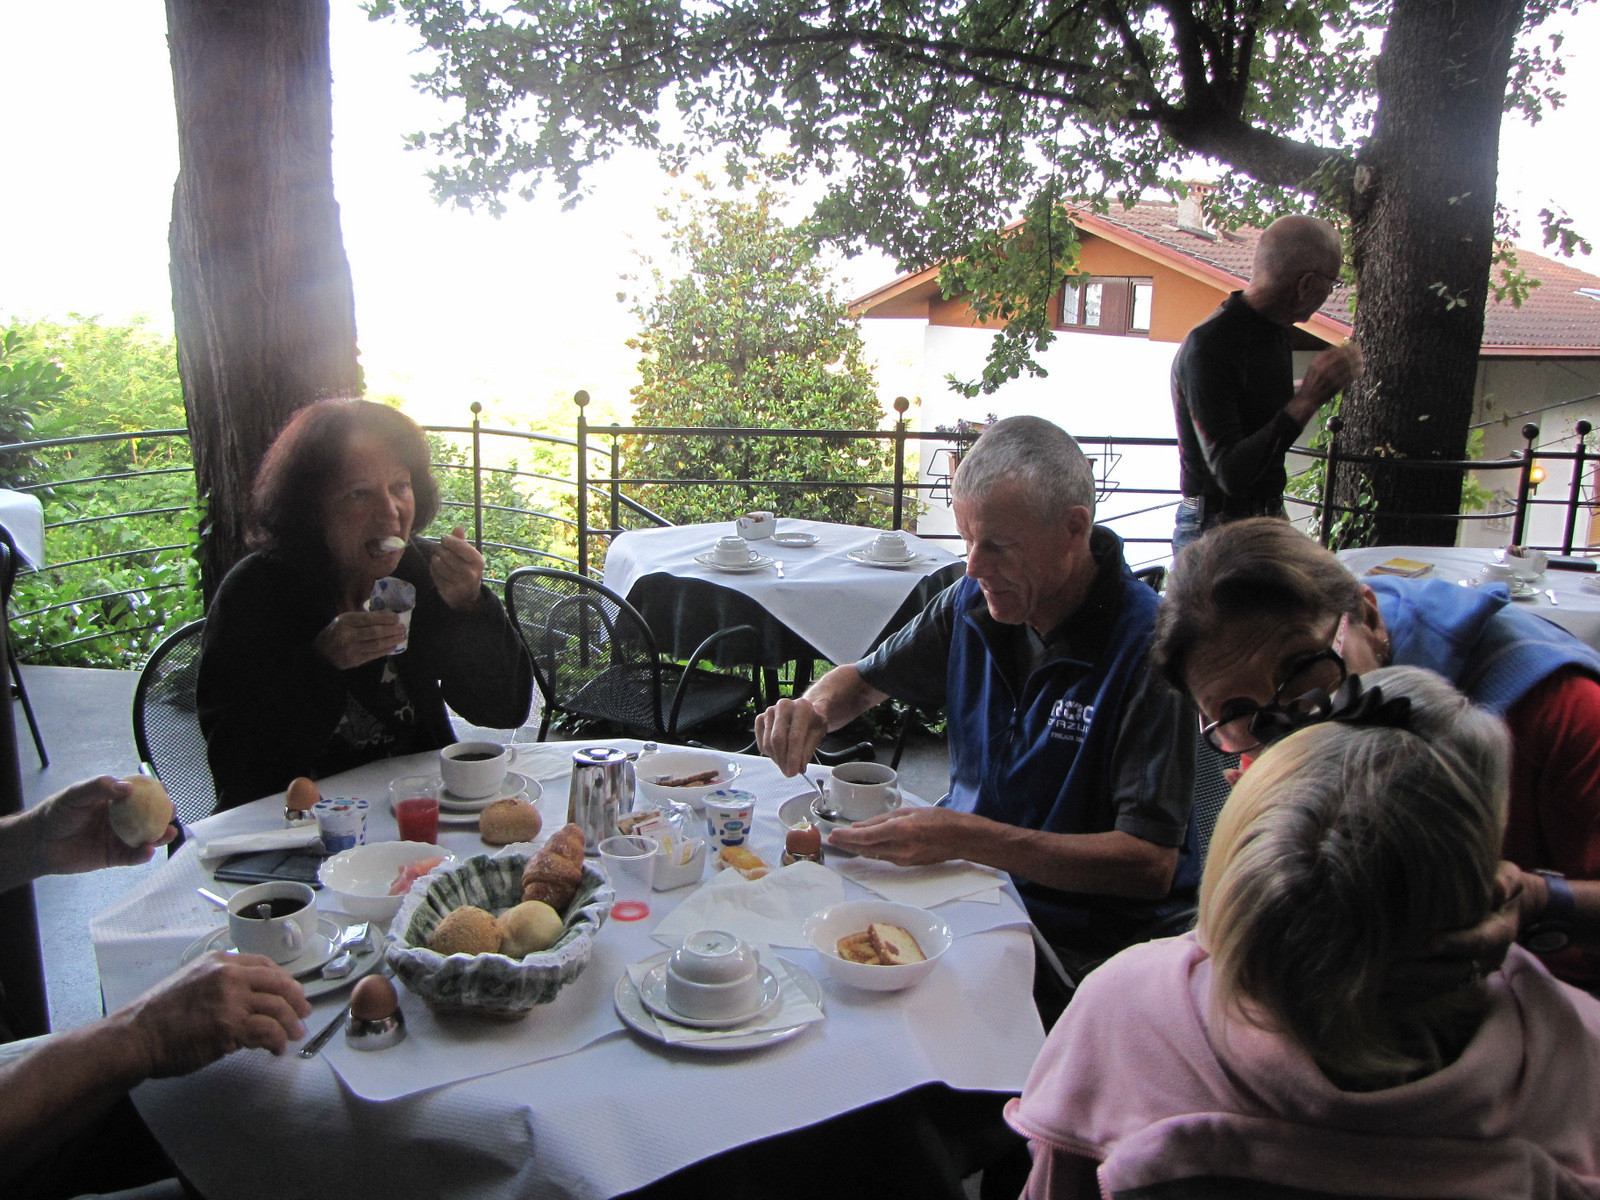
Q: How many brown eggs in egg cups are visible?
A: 3